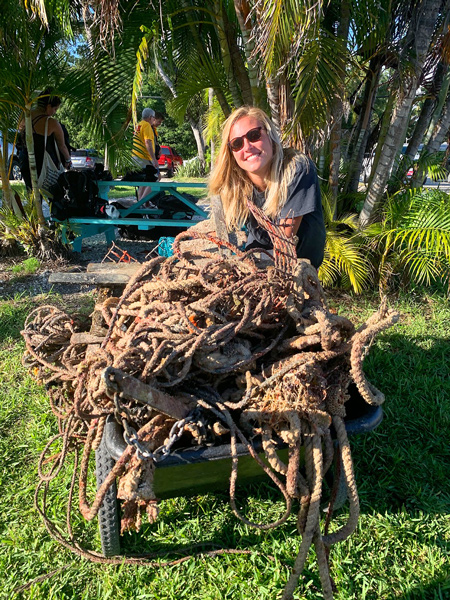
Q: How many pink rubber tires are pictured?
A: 0